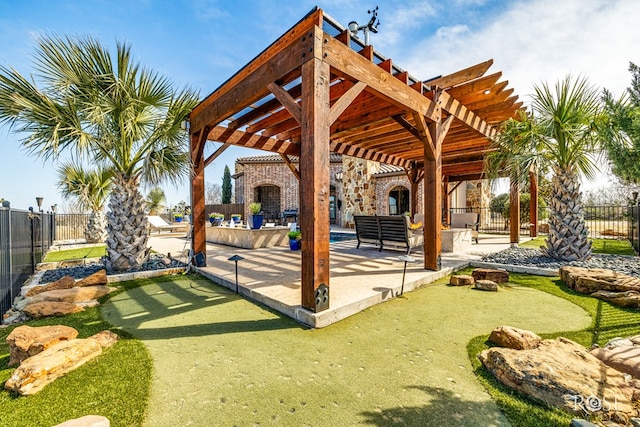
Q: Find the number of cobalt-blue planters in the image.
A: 5